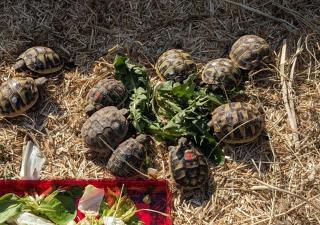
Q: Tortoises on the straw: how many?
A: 10